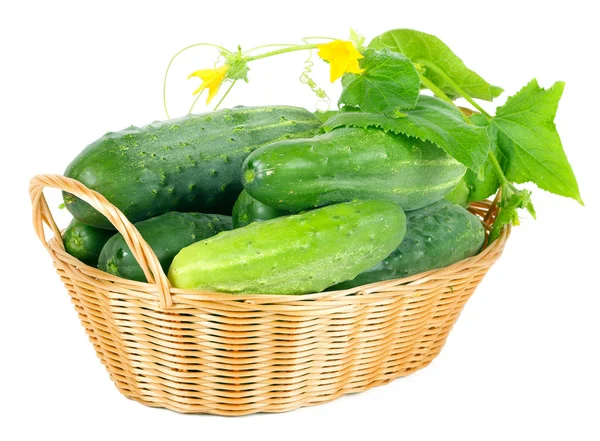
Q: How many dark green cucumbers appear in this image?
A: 6